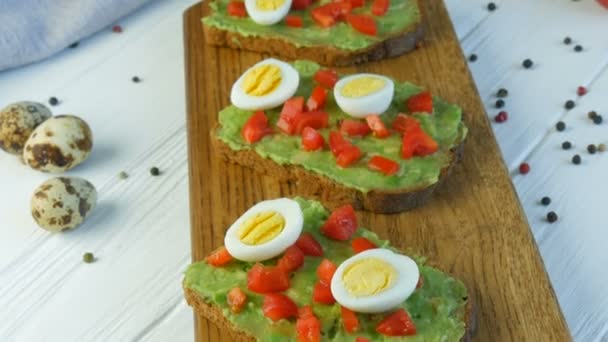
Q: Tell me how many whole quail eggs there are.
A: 3